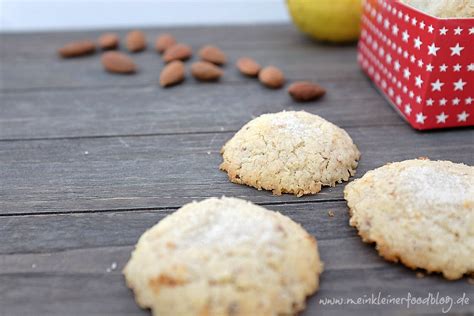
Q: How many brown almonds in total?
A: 12